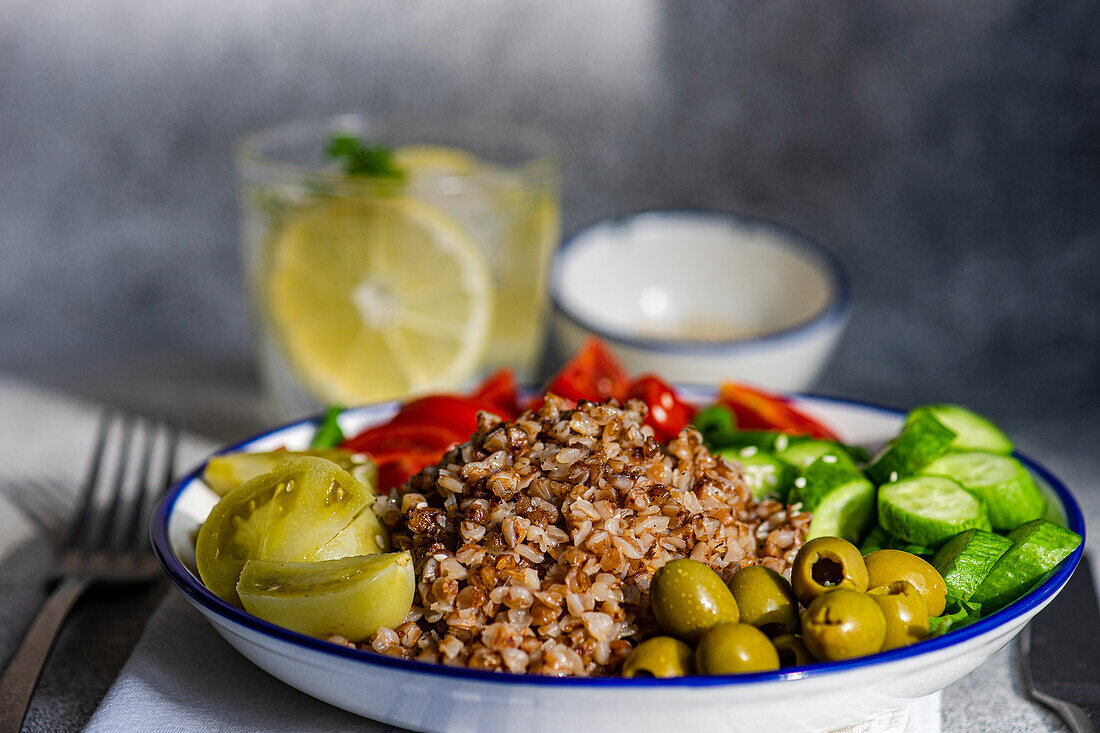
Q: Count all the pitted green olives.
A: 9